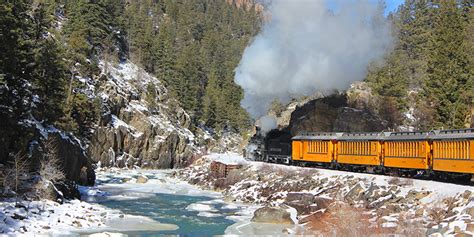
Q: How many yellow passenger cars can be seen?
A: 4